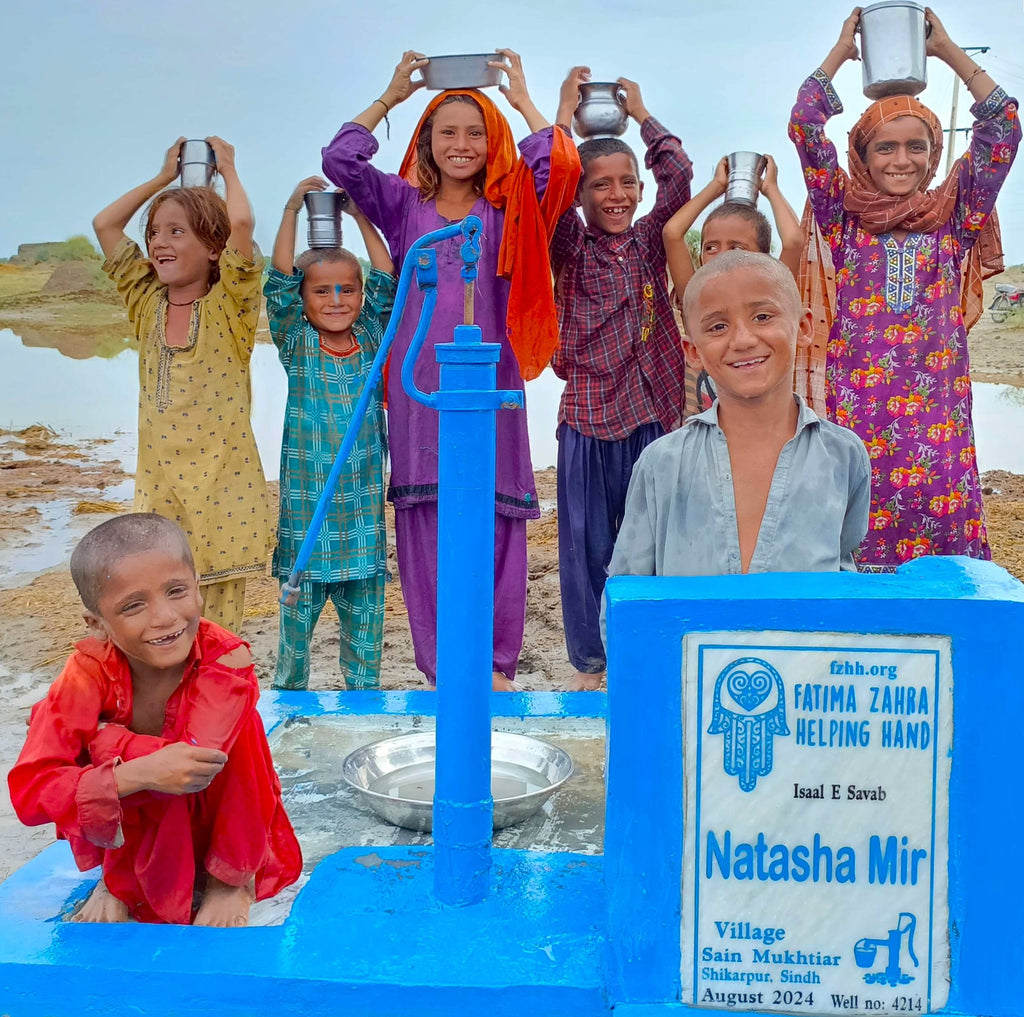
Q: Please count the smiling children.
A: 7